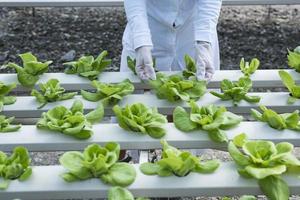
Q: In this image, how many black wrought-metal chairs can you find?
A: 0